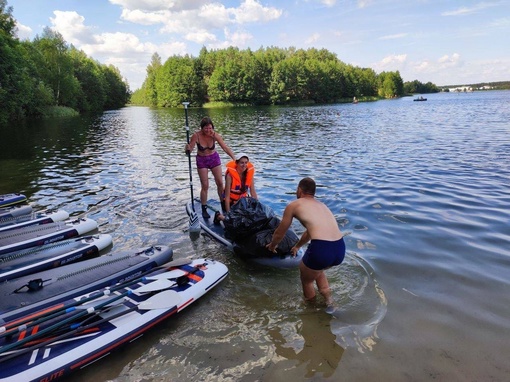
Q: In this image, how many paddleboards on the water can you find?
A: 8